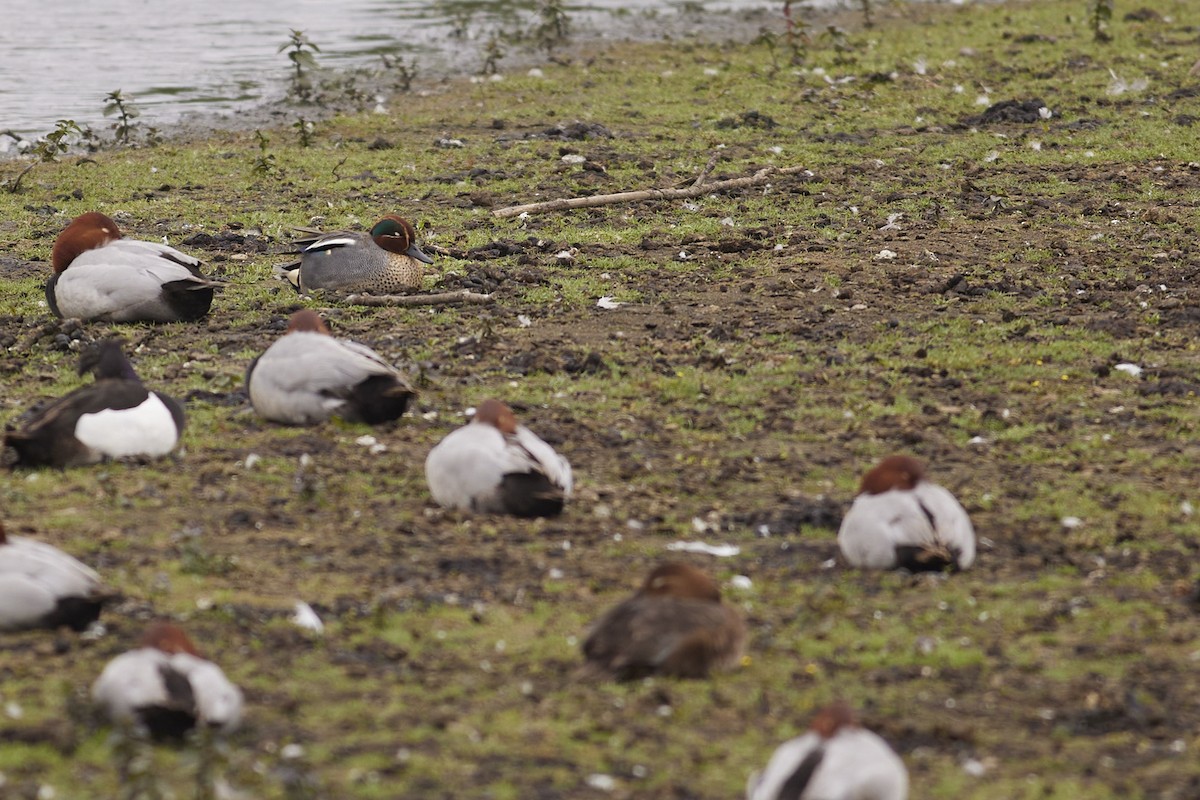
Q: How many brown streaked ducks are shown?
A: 1